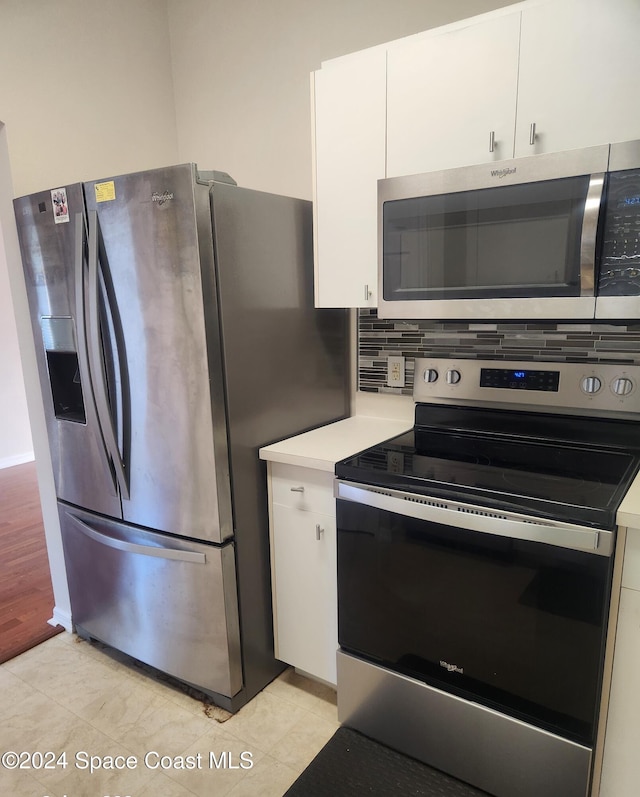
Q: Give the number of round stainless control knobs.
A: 4